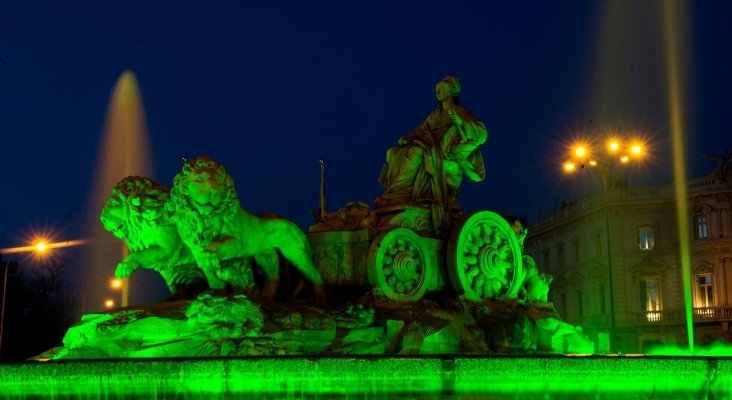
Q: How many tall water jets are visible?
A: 2